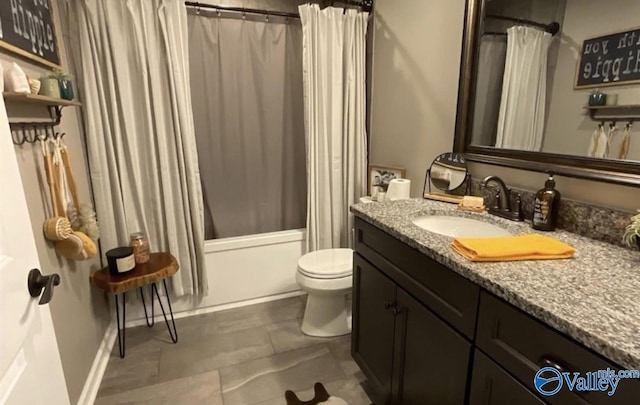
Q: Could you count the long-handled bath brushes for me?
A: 3